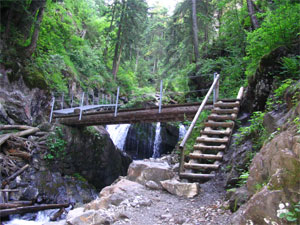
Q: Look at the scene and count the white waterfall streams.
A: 3